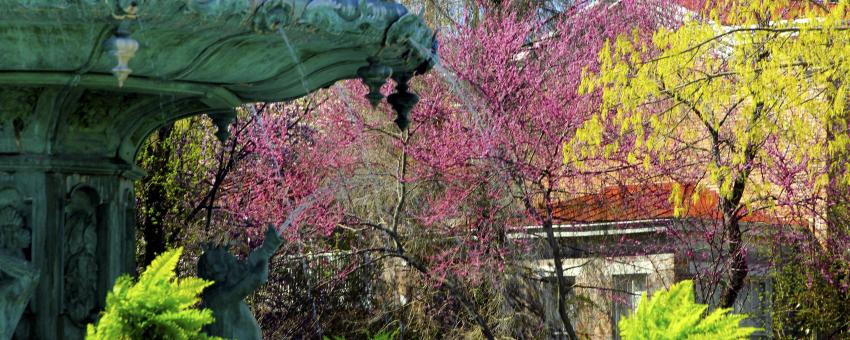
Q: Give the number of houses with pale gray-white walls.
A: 1